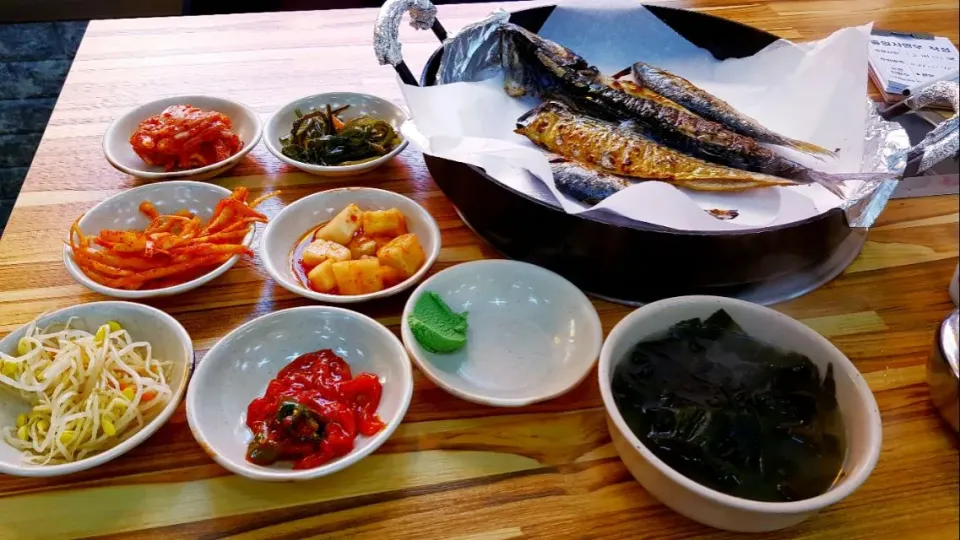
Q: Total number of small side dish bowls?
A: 7